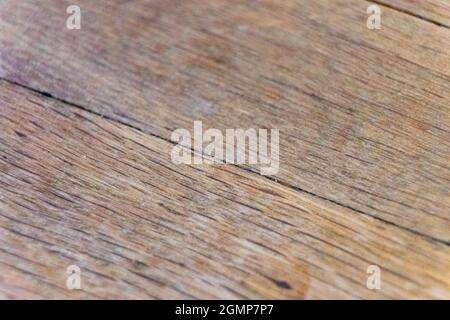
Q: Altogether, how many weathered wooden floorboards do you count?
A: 3